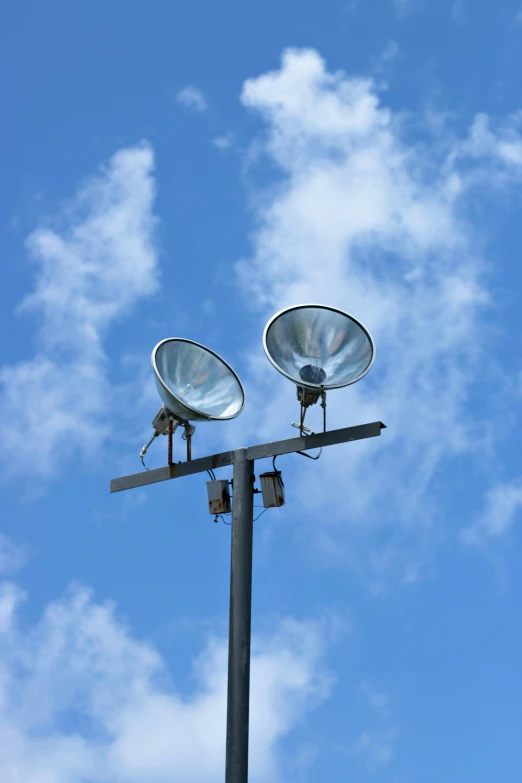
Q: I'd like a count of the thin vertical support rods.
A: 4